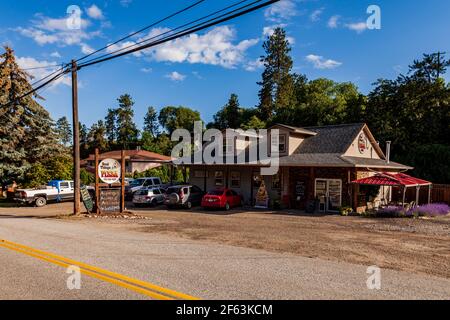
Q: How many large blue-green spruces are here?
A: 1